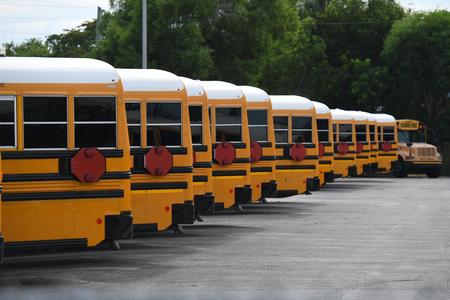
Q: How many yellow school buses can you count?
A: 12